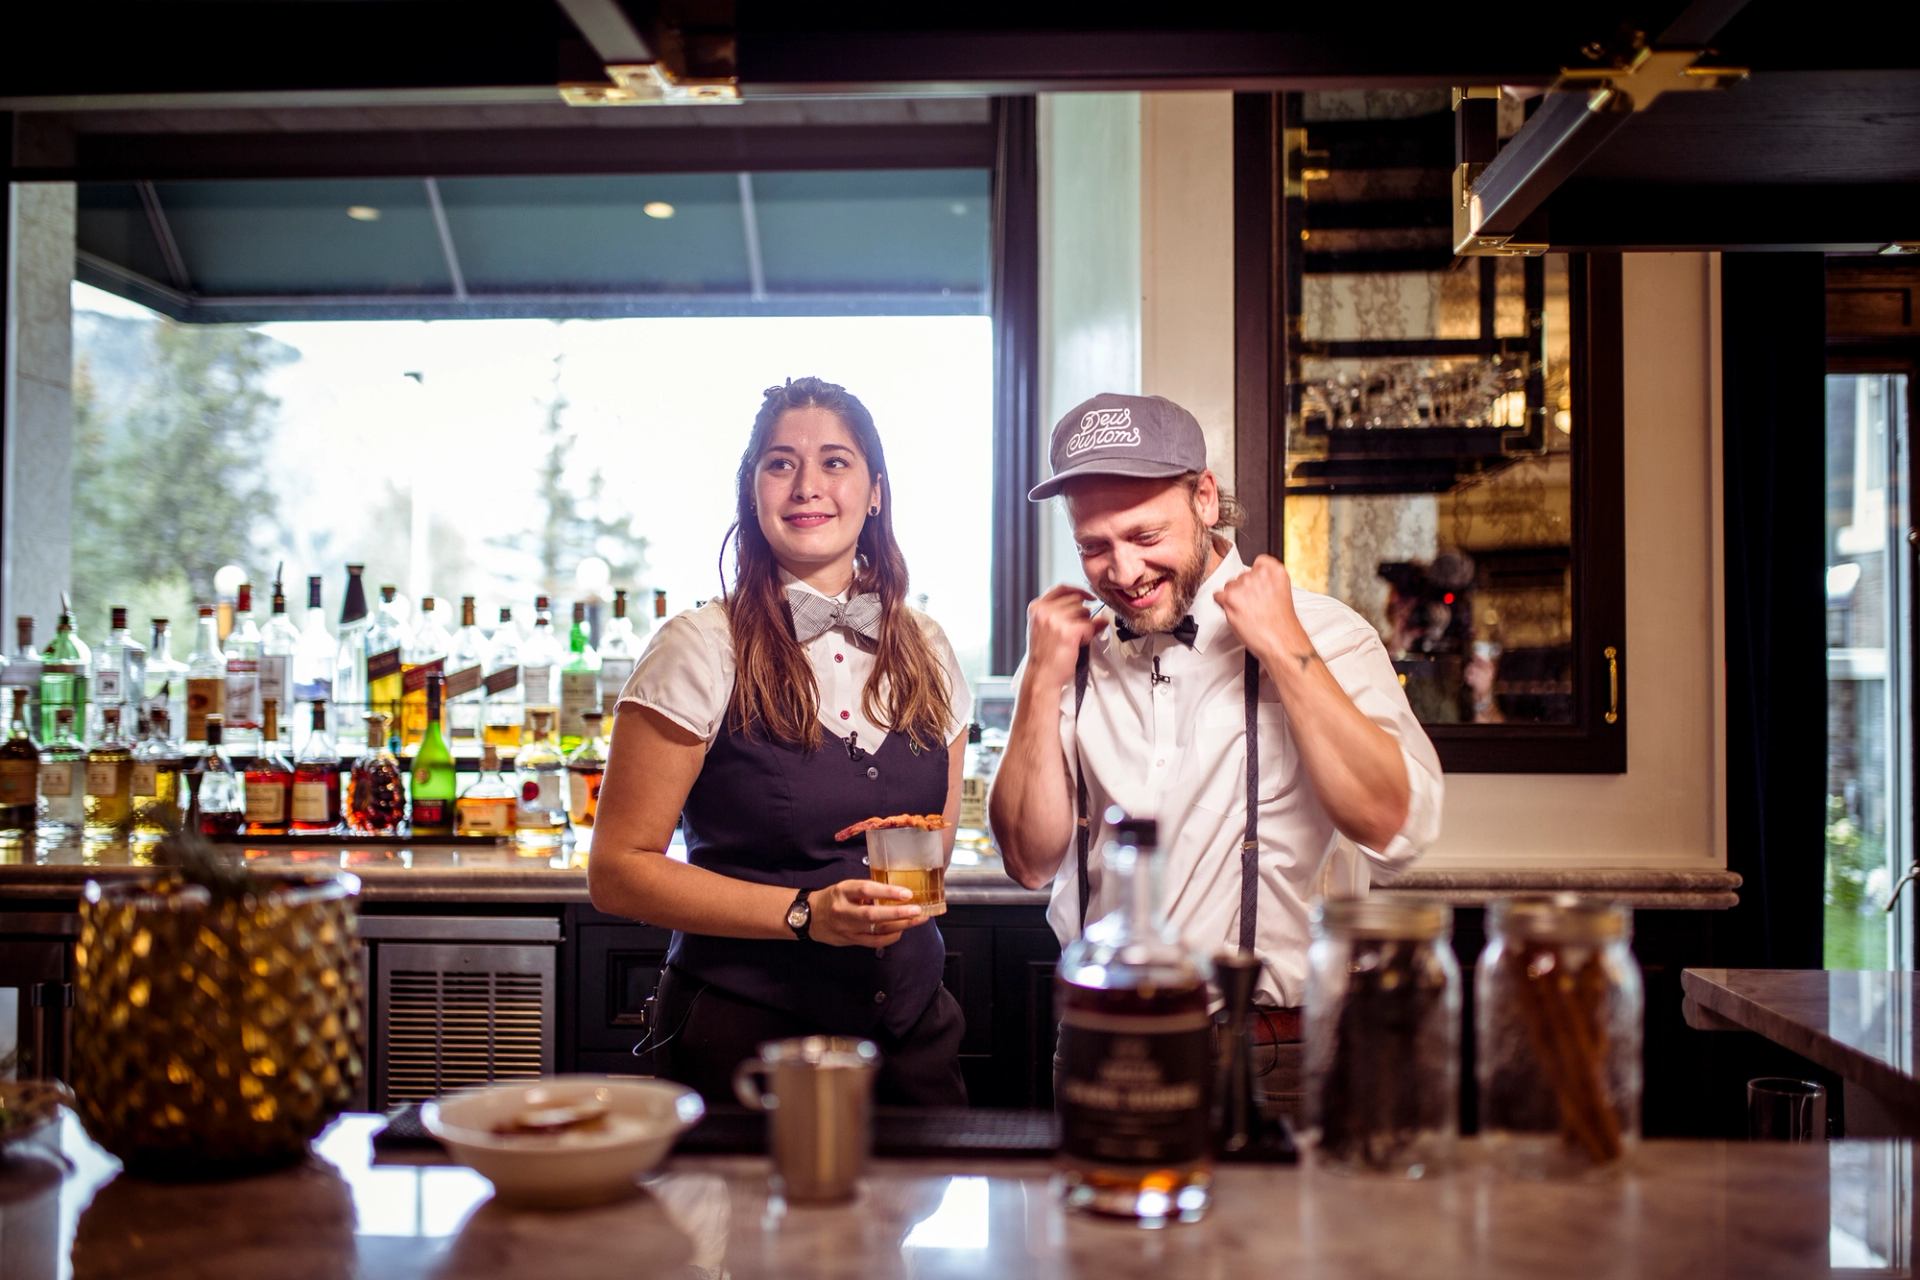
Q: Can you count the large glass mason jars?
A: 2